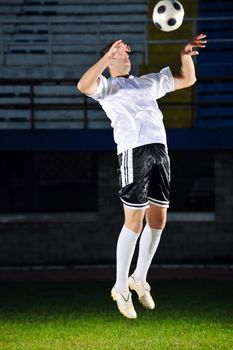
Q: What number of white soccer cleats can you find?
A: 2